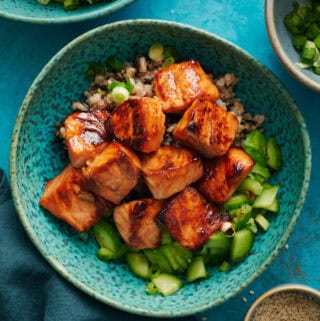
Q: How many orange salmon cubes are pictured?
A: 10